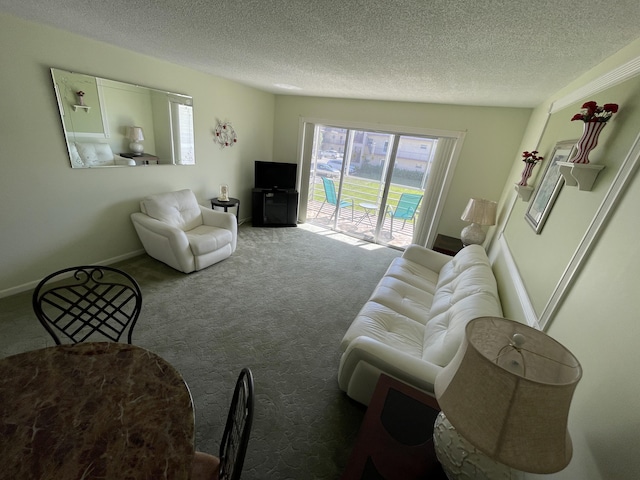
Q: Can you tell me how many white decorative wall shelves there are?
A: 2